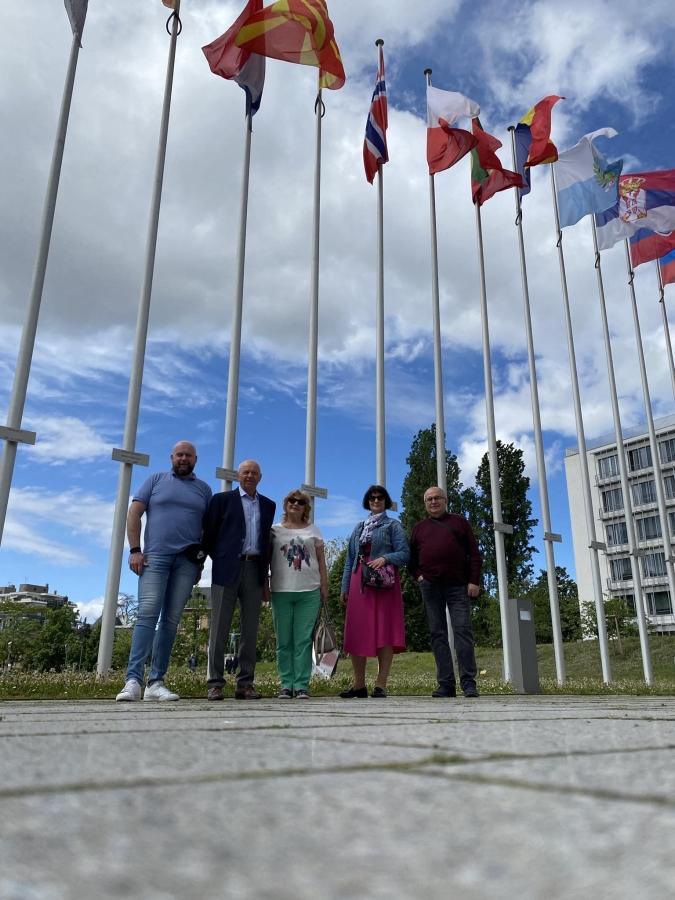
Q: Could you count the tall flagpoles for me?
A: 12